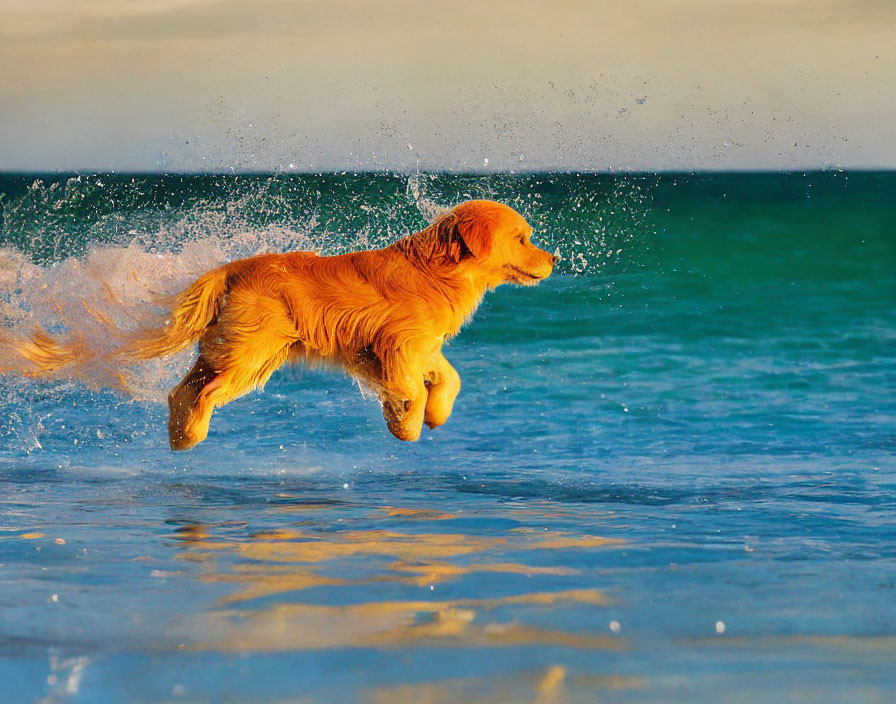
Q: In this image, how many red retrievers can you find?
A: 1